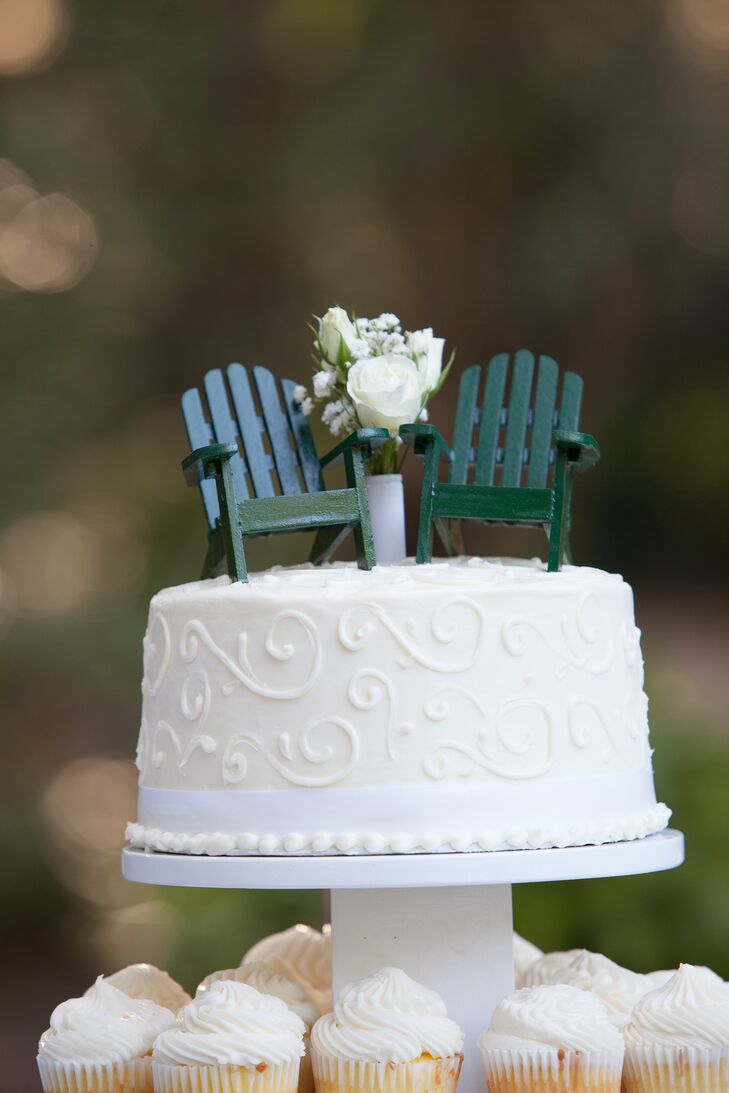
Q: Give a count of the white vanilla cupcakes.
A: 11